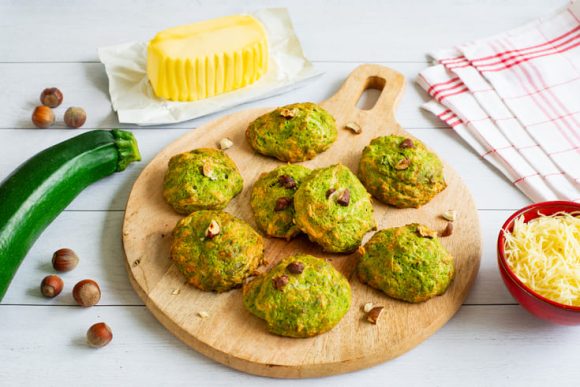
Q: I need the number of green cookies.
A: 8